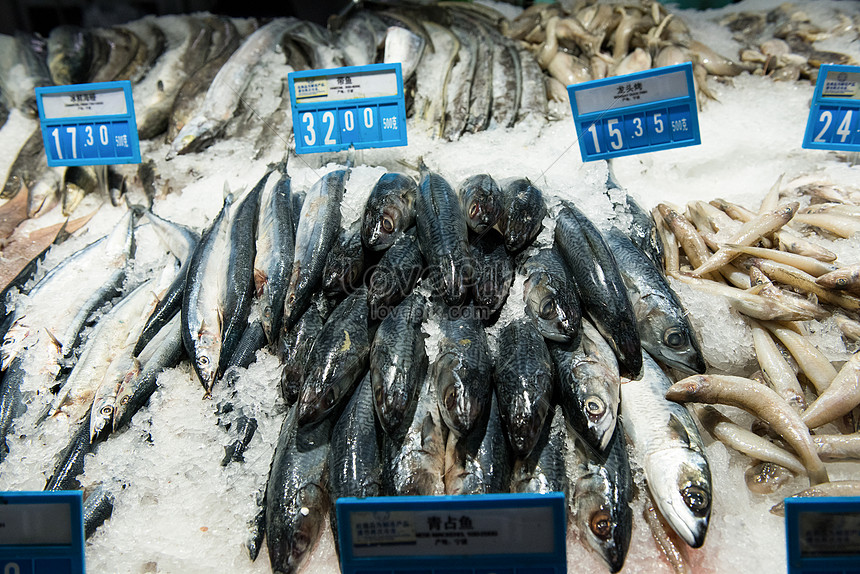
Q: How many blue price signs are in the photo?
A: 7